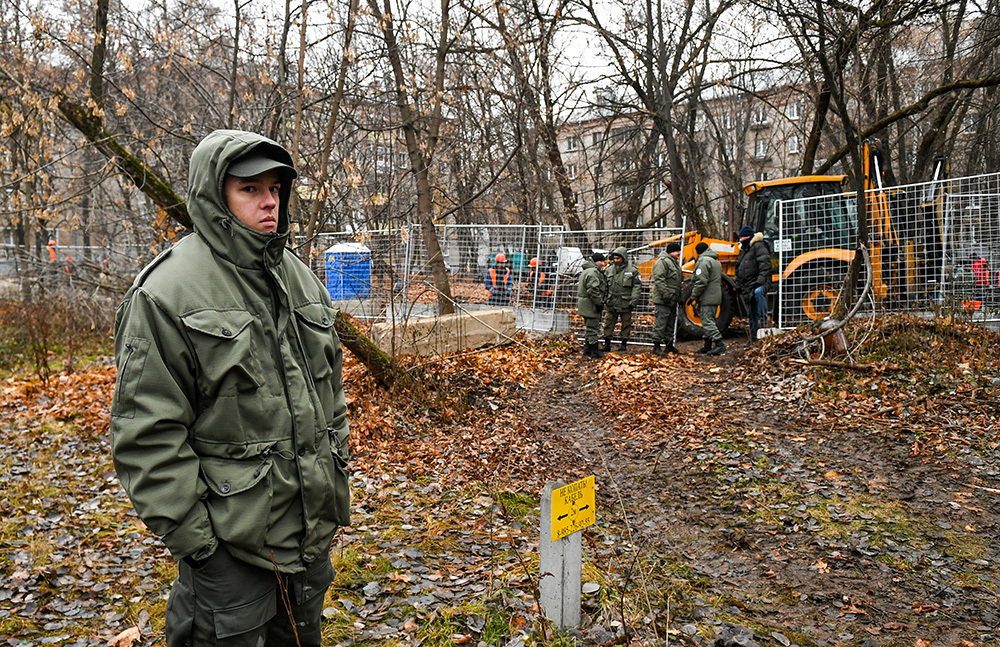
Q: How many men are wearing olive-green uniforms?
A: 5